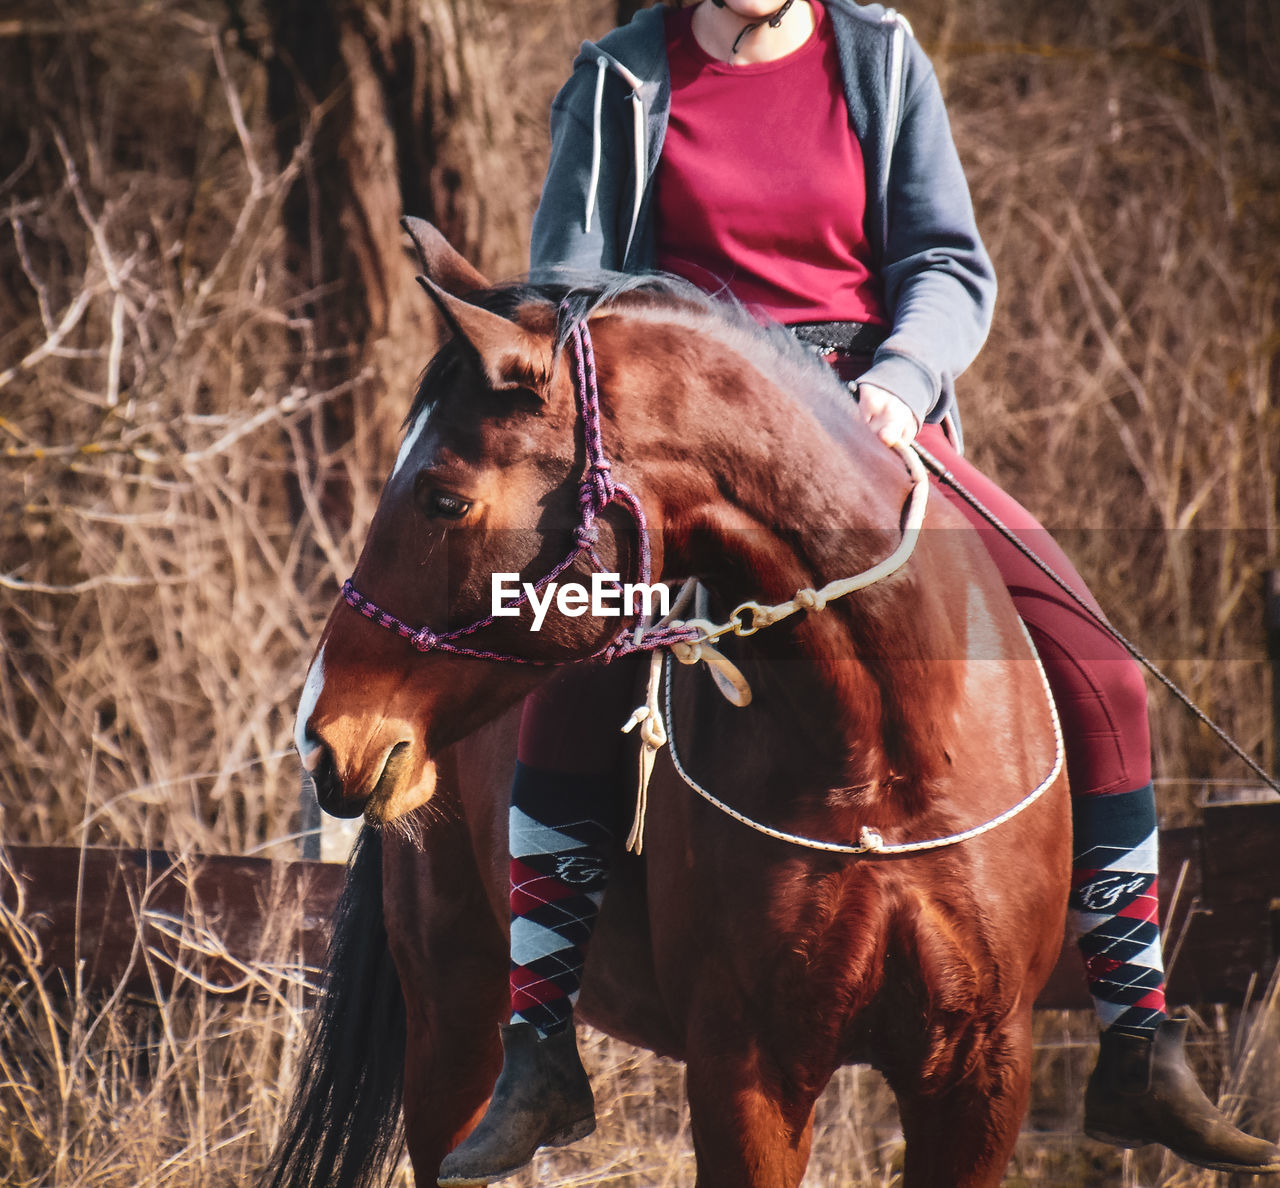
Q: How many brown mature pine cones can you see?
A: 0